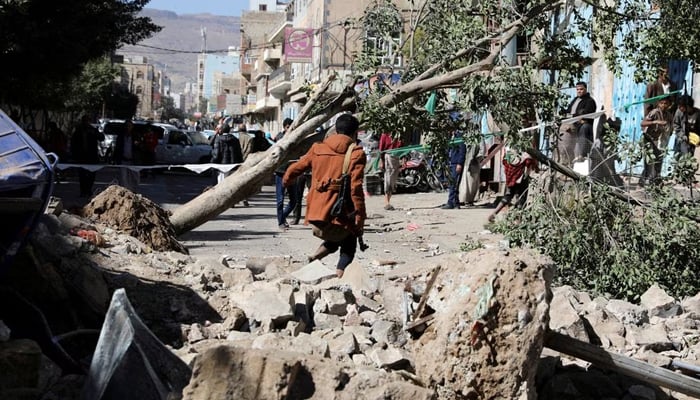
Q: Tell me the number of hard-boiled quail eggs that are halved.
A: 0